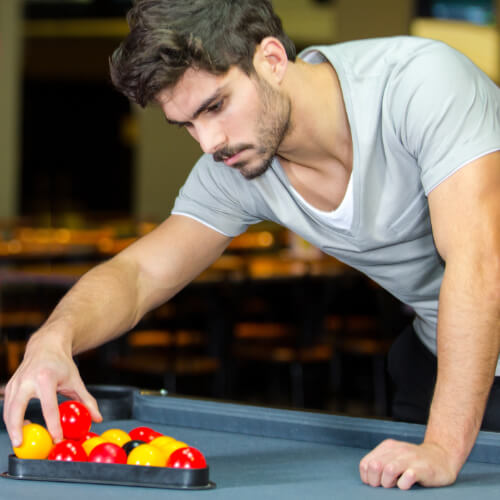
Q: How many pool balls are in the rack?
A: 14